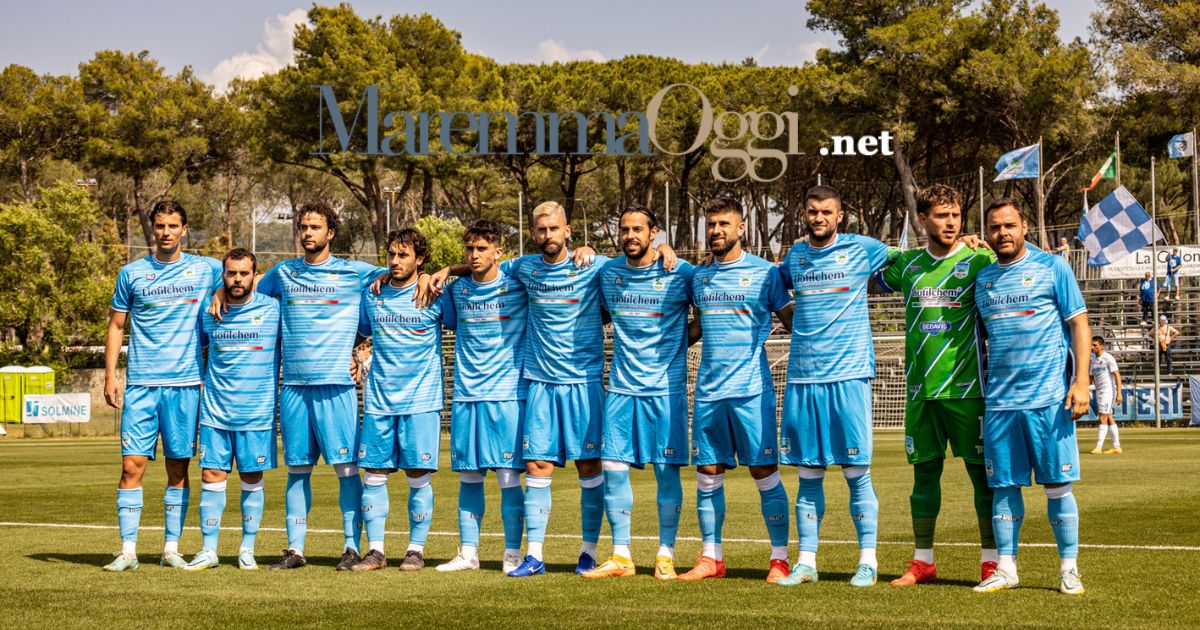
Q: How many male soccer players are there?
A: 12